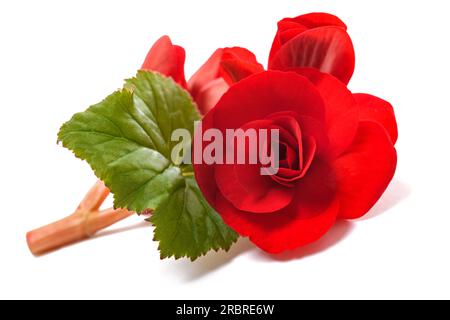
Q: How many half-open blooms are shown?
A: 3